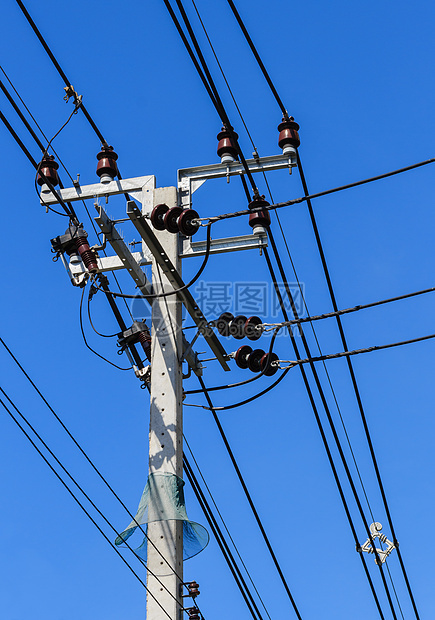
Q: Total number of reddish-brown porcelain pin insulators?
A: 5